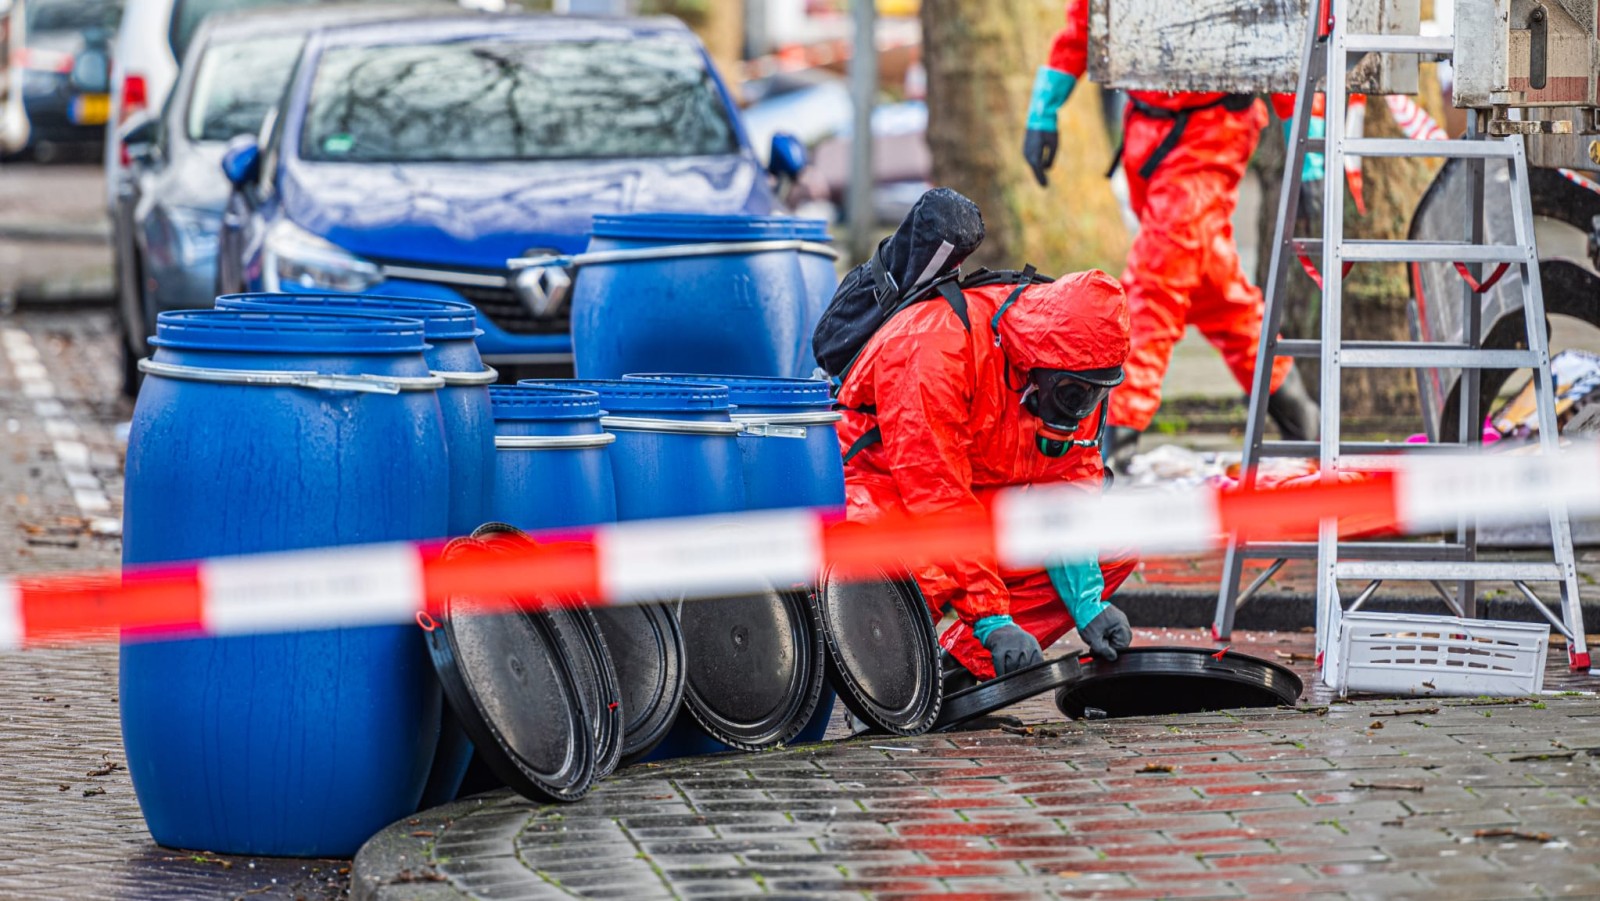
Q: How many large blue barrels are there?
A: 7